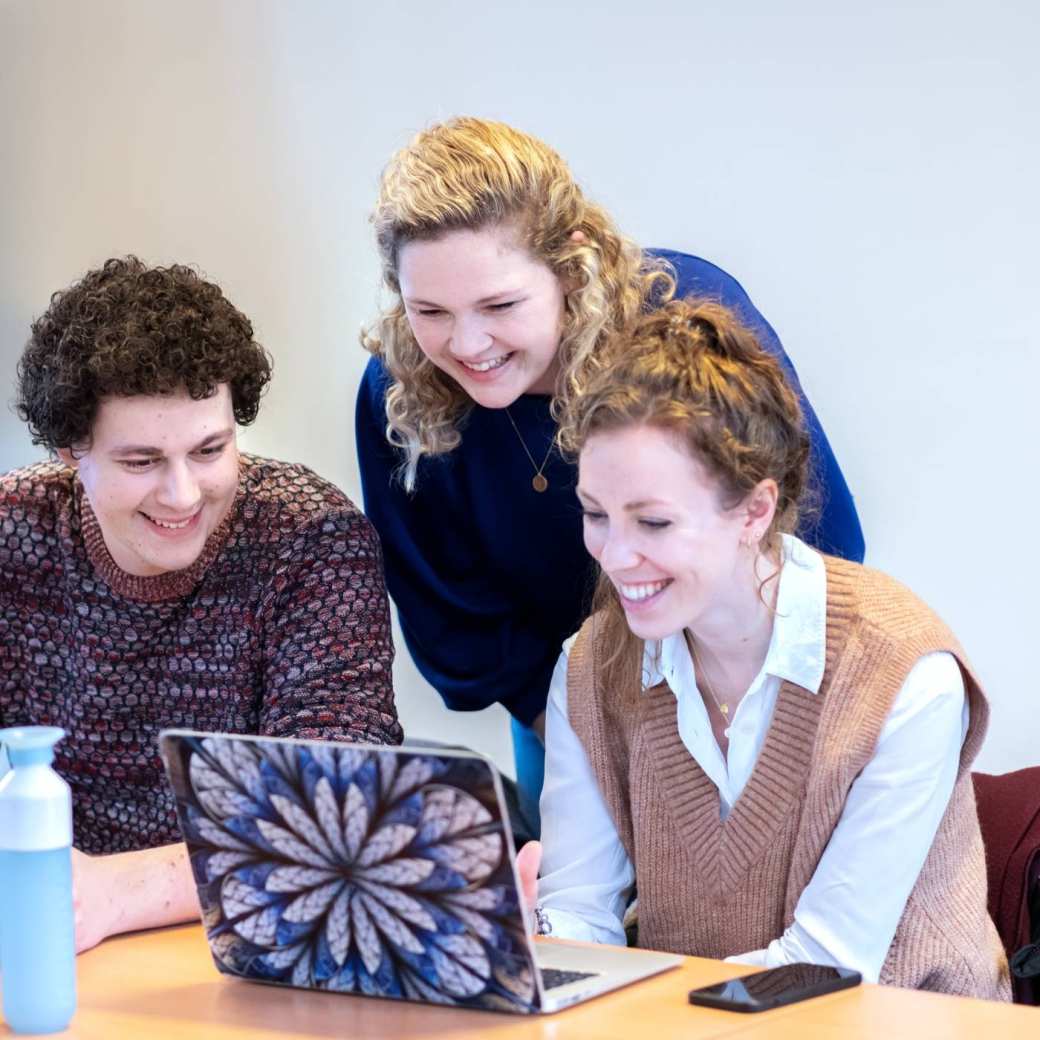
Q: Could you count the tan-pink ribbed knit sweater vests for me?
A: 1